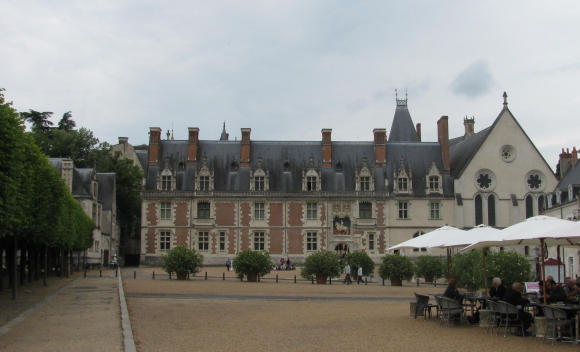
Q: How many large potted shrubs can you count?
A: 8